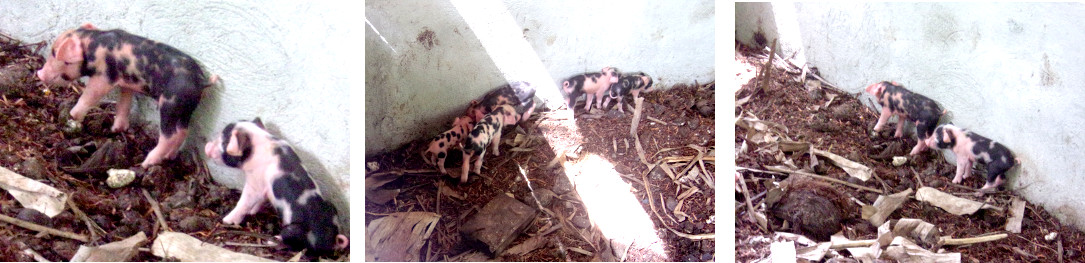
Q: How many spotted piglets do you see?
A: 9